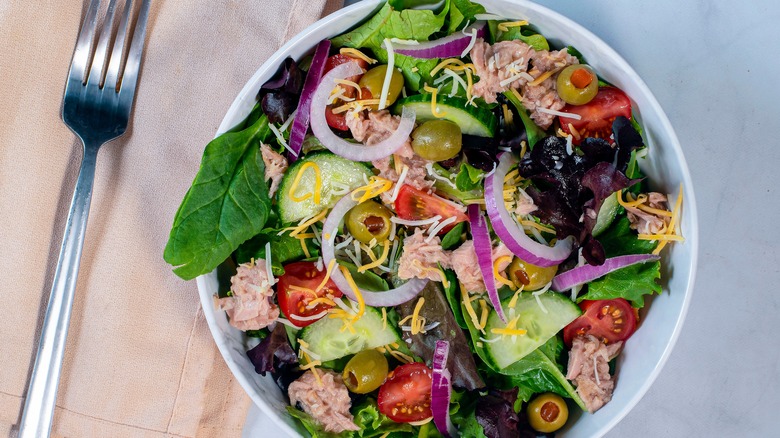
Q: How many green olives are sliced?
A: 0